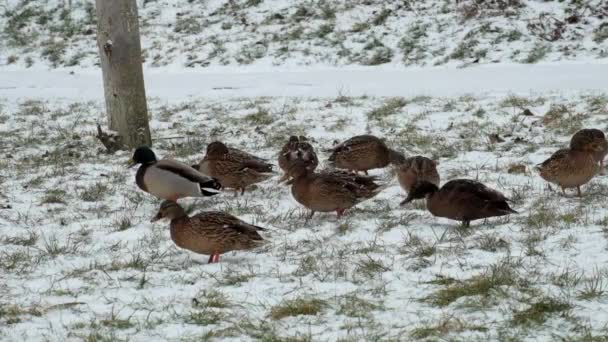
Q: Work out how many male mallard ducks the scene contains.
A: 1